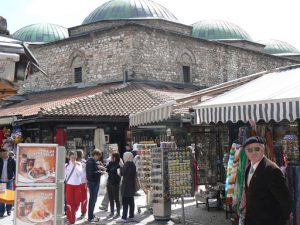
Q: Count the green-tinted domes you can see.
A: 4